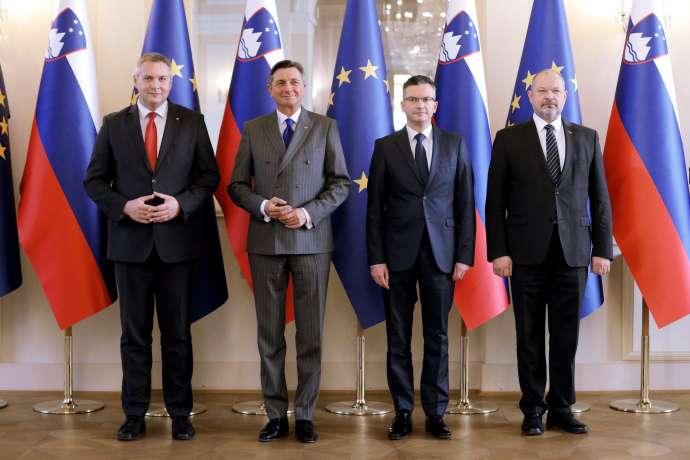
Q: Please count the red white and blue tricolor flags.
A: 4